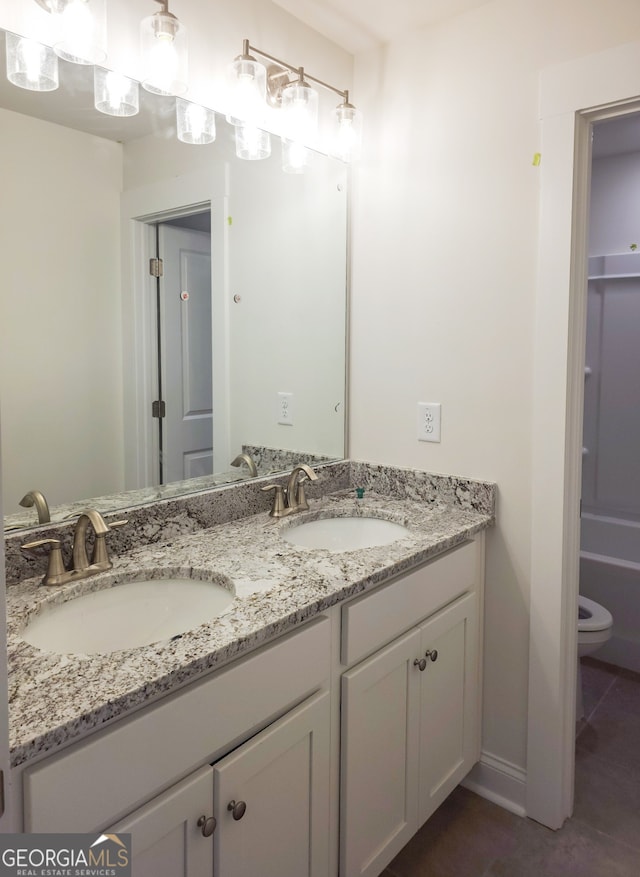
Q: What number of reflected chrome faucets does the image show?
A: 2